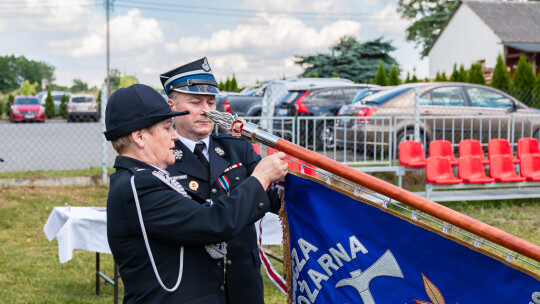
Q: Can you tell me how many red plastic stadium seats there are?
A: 9